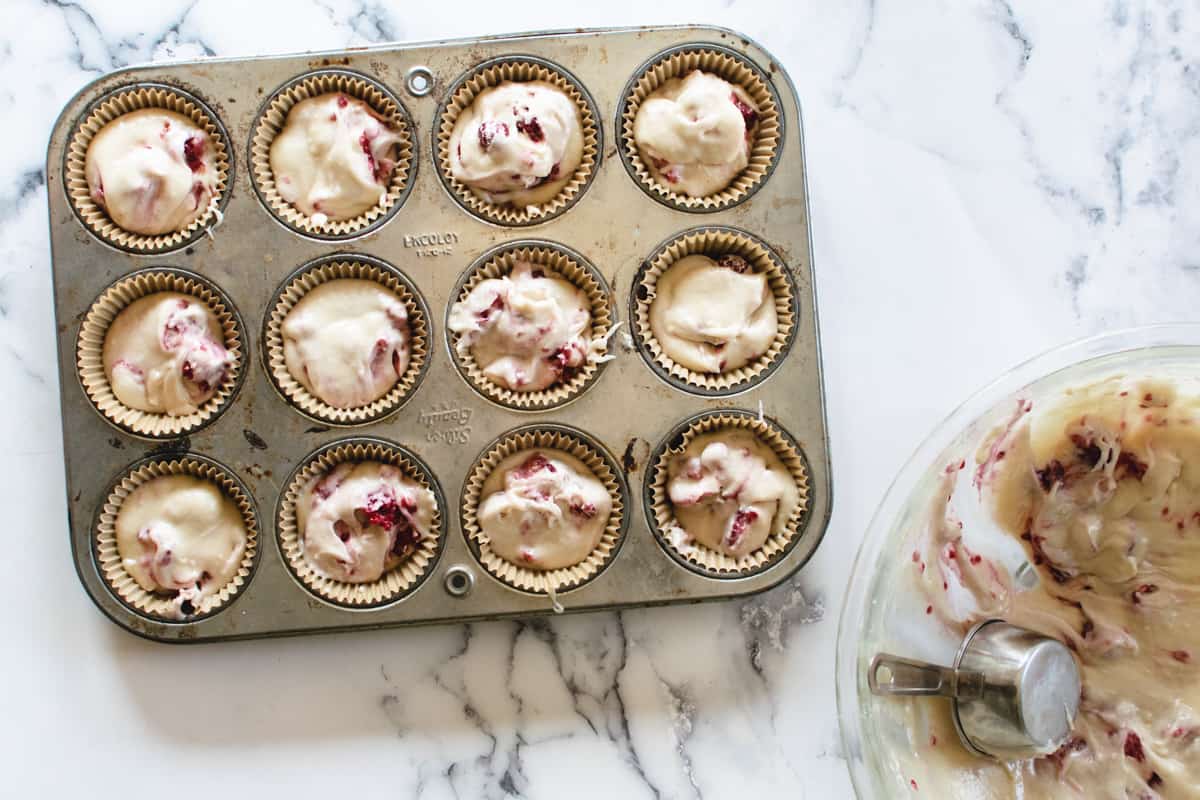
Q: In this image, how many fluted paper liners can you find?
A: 12